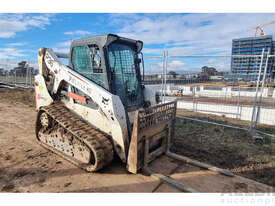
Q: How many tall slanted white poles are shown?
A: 2